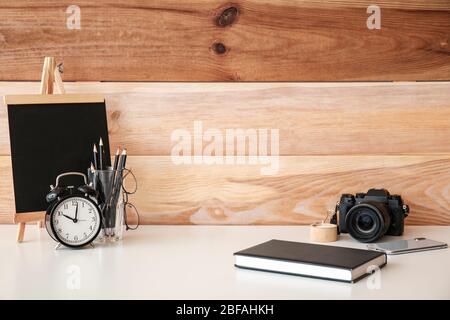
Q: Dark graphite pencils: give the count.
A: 5